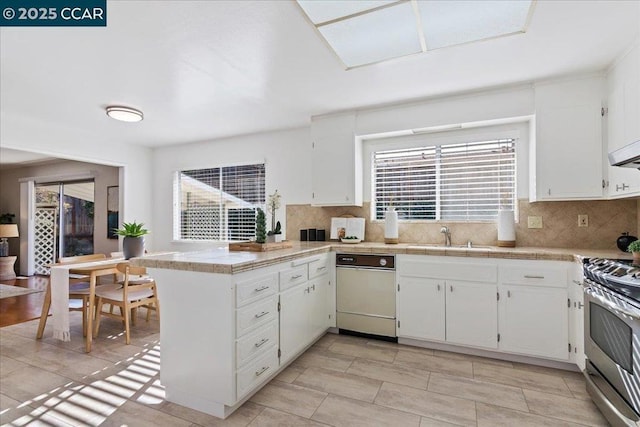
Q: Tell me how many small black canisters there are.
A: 3